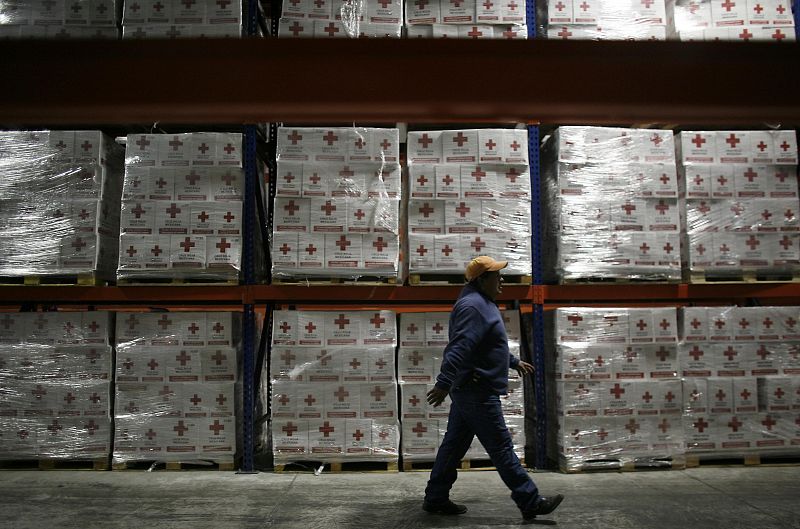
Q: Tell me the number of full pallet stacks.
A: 12